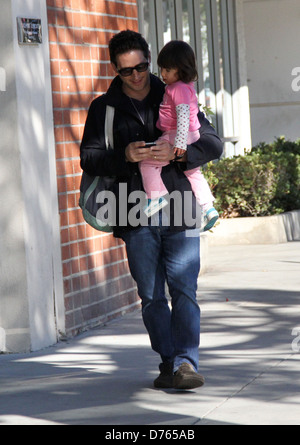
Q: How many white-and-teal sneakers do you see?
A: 2